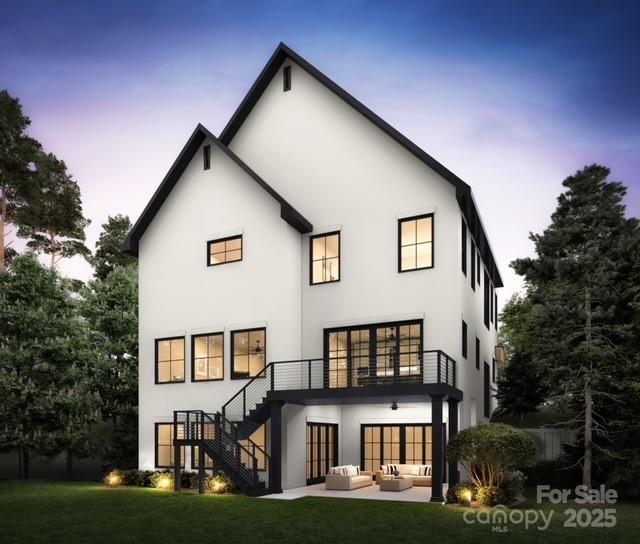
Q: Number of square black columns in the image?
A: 3